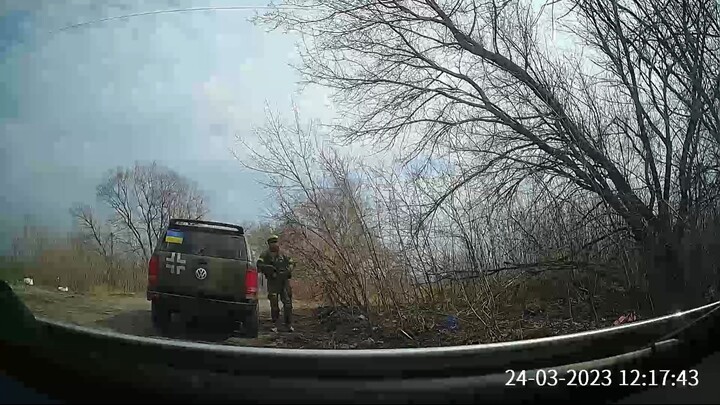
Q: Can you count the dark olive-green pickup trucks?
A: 1